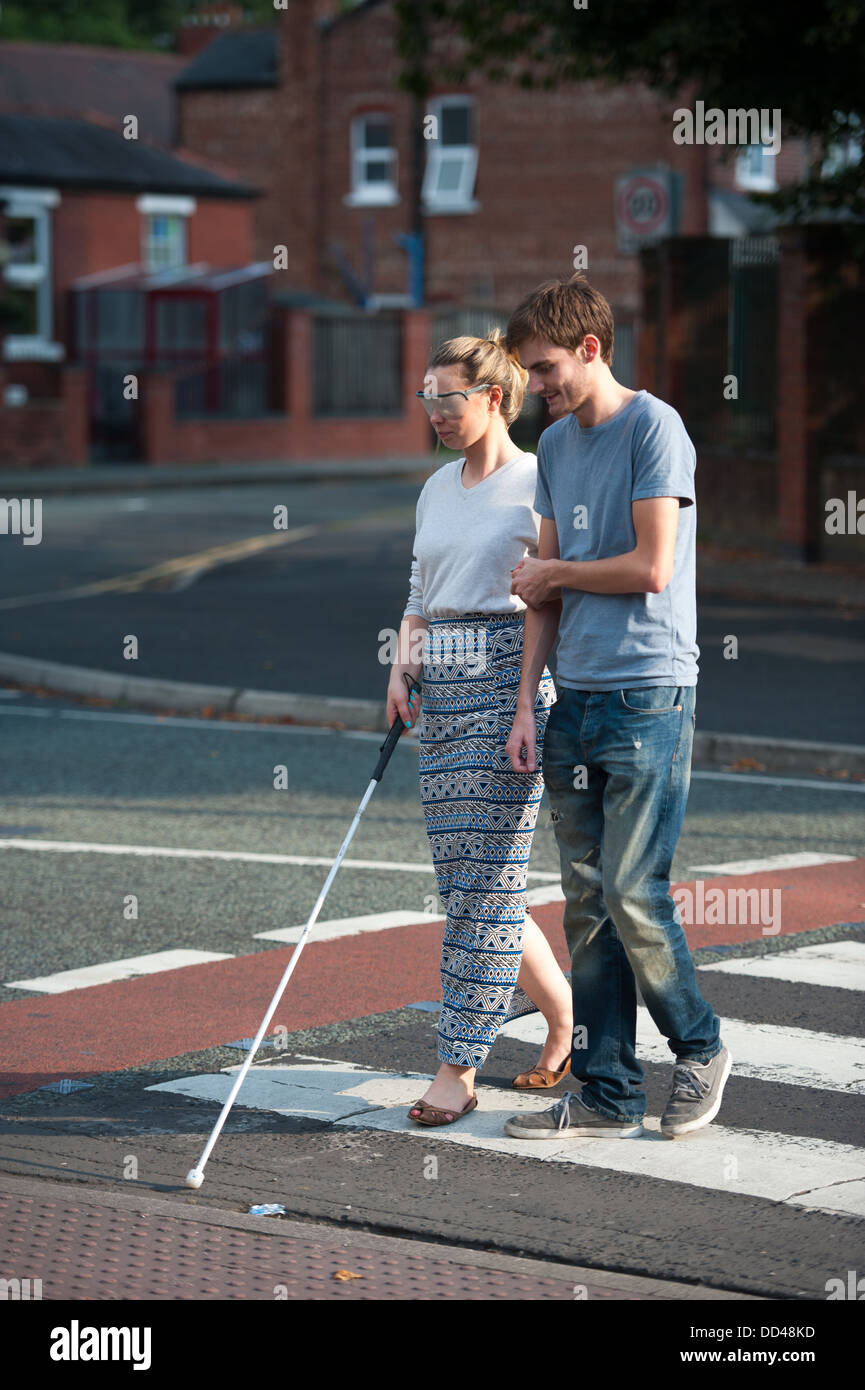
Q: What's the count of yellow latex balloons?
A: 0